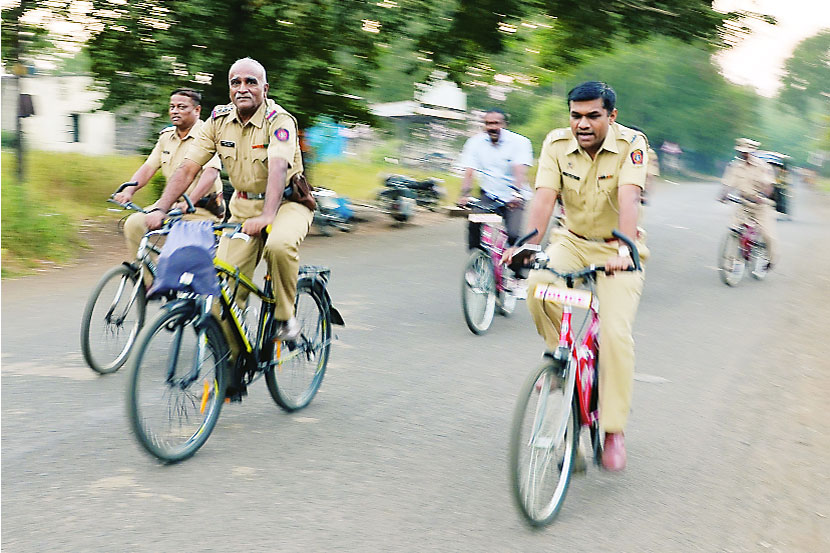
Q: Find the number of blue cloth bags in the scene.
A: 1